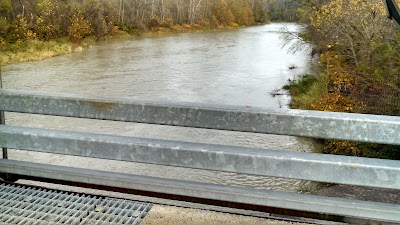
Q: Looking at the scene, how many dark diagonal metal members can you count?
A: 1